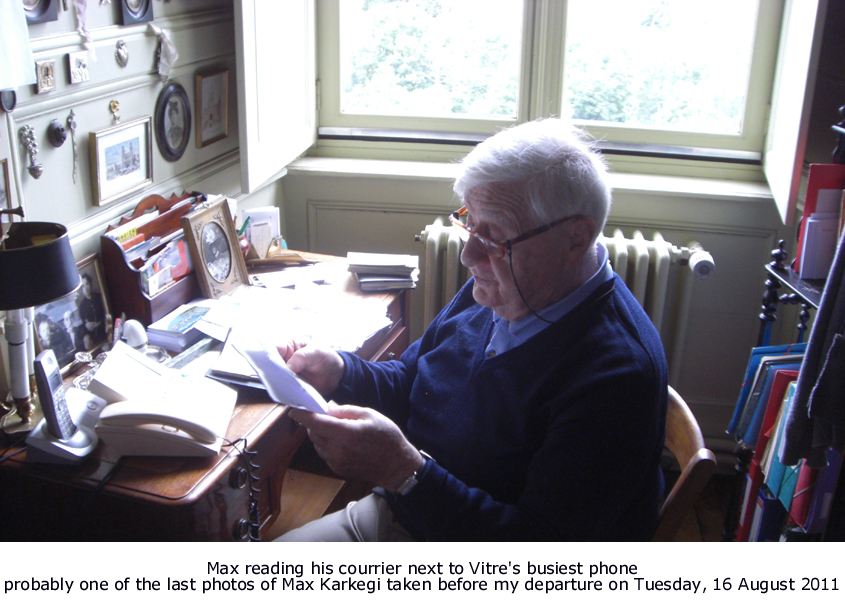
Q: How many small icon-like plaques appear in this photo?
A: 2